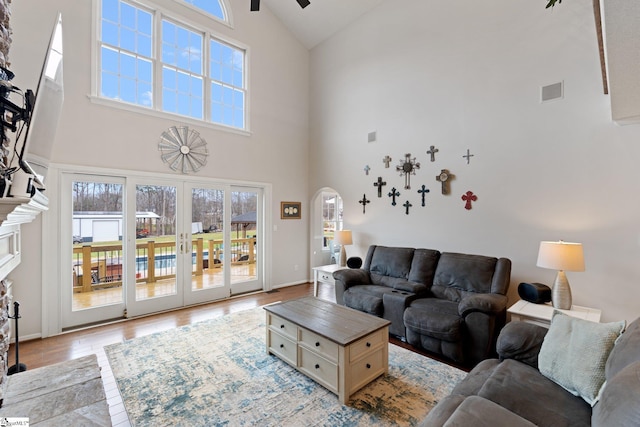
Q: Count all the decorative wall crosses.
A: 12